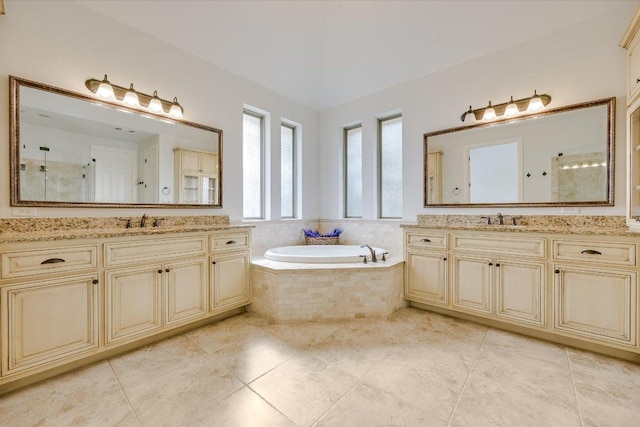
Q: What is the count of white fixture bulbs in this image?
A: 8